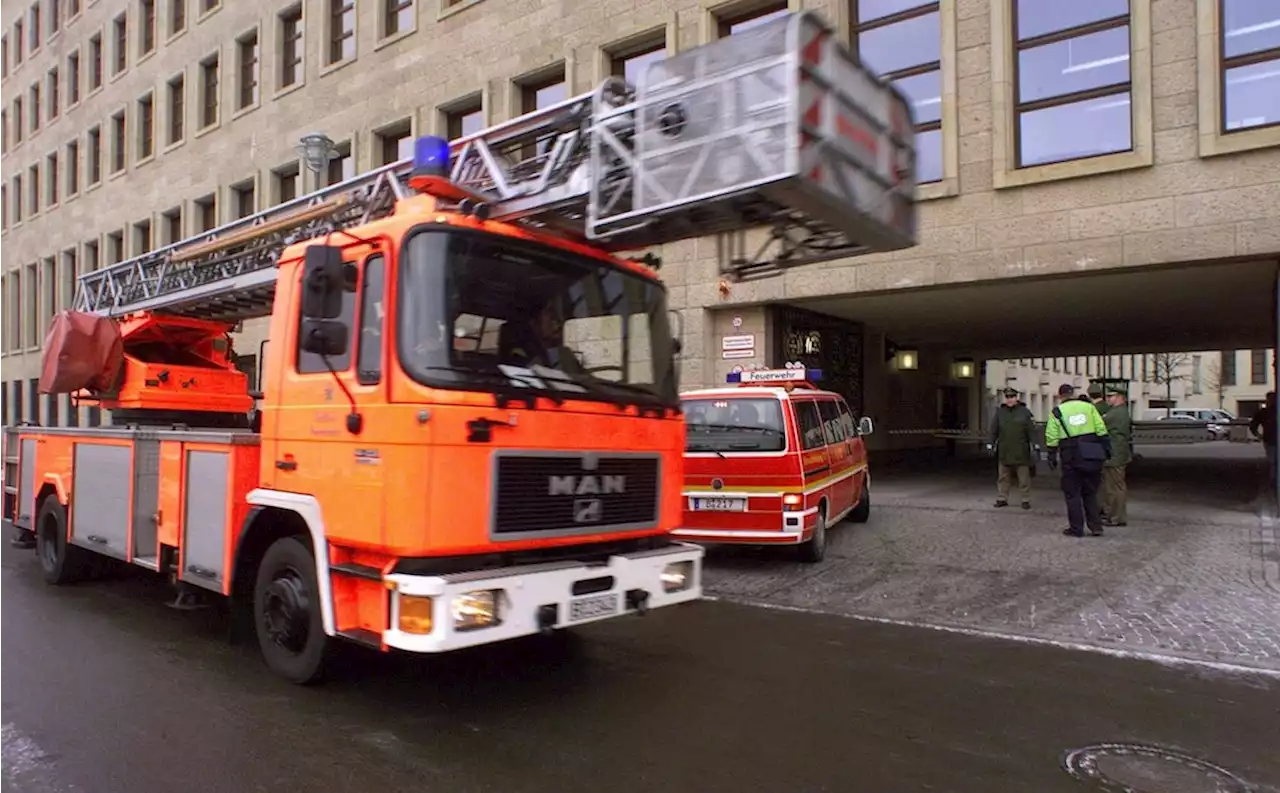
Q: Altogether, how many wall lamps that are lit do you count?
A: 2